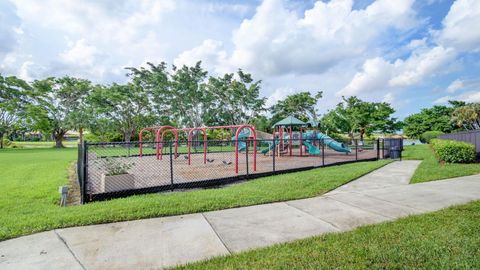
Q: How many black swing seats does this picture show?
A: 4